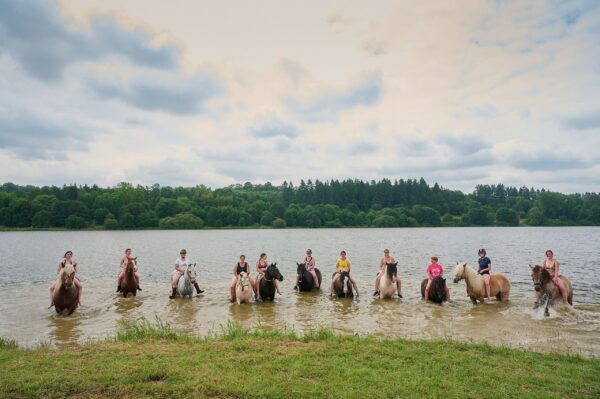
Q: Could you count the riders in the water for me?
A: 11